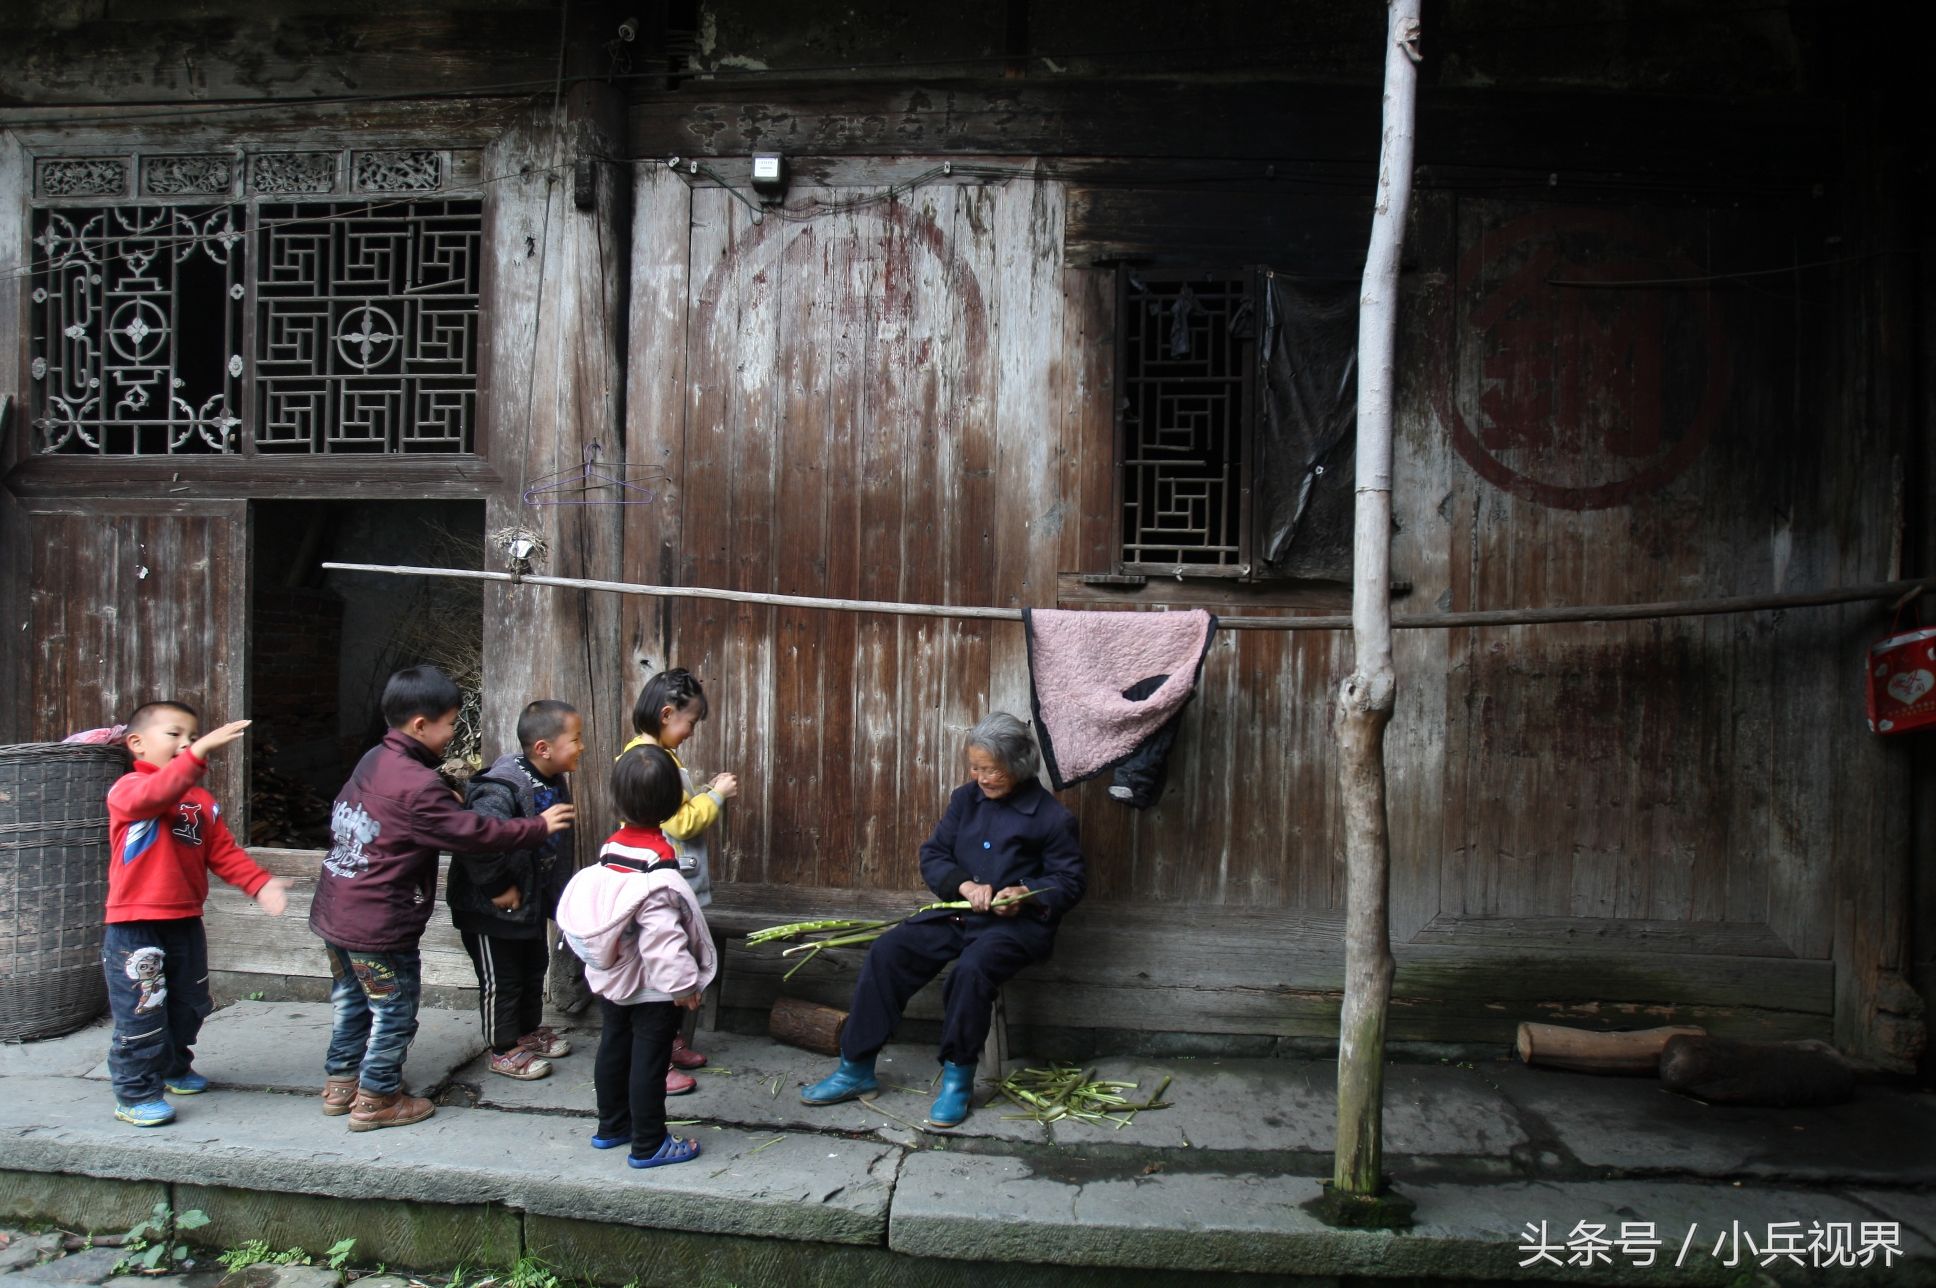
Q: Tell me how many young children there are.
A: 5